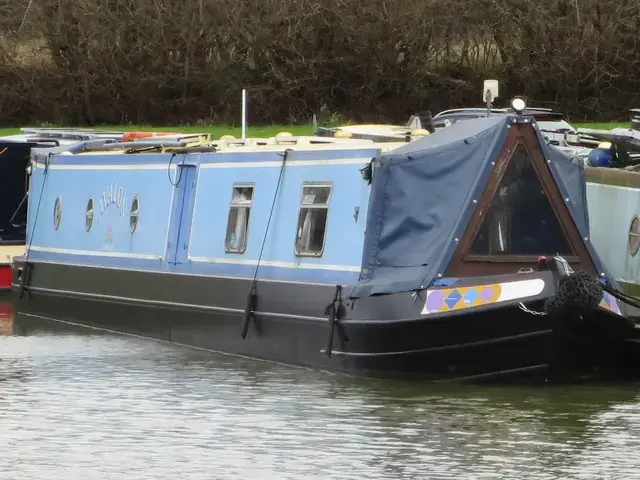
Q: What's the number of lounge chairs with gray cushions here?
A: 0